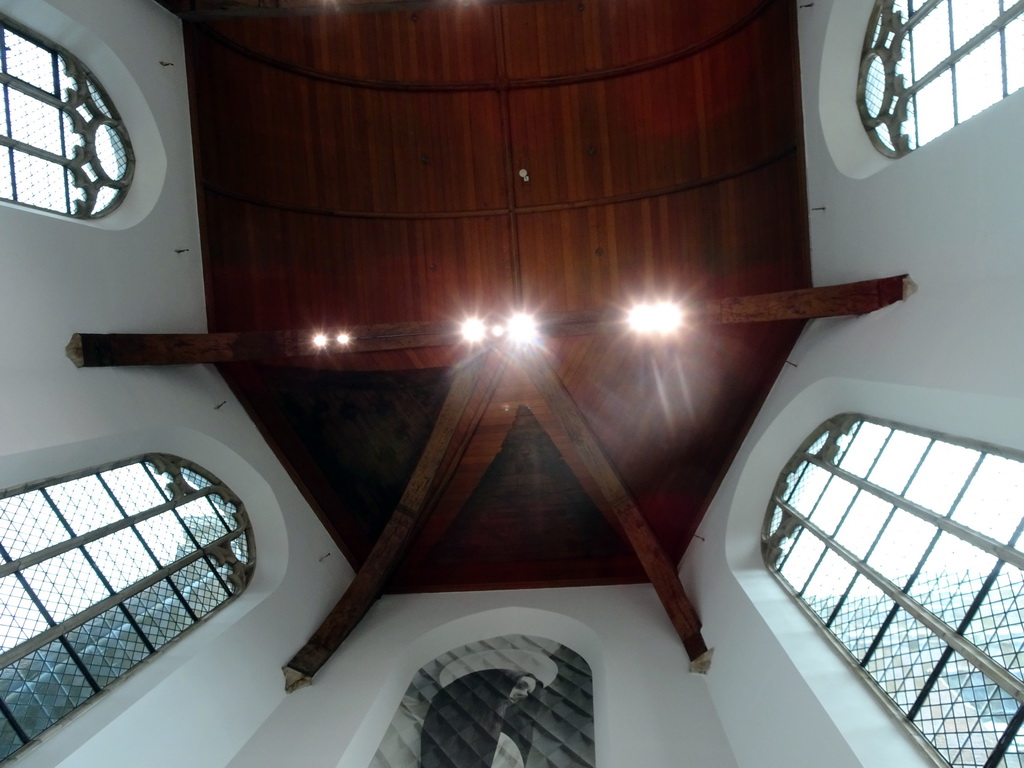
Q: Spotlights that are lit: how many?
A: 7